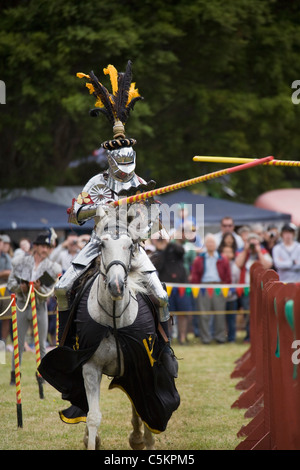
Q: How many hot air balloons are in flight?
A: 0